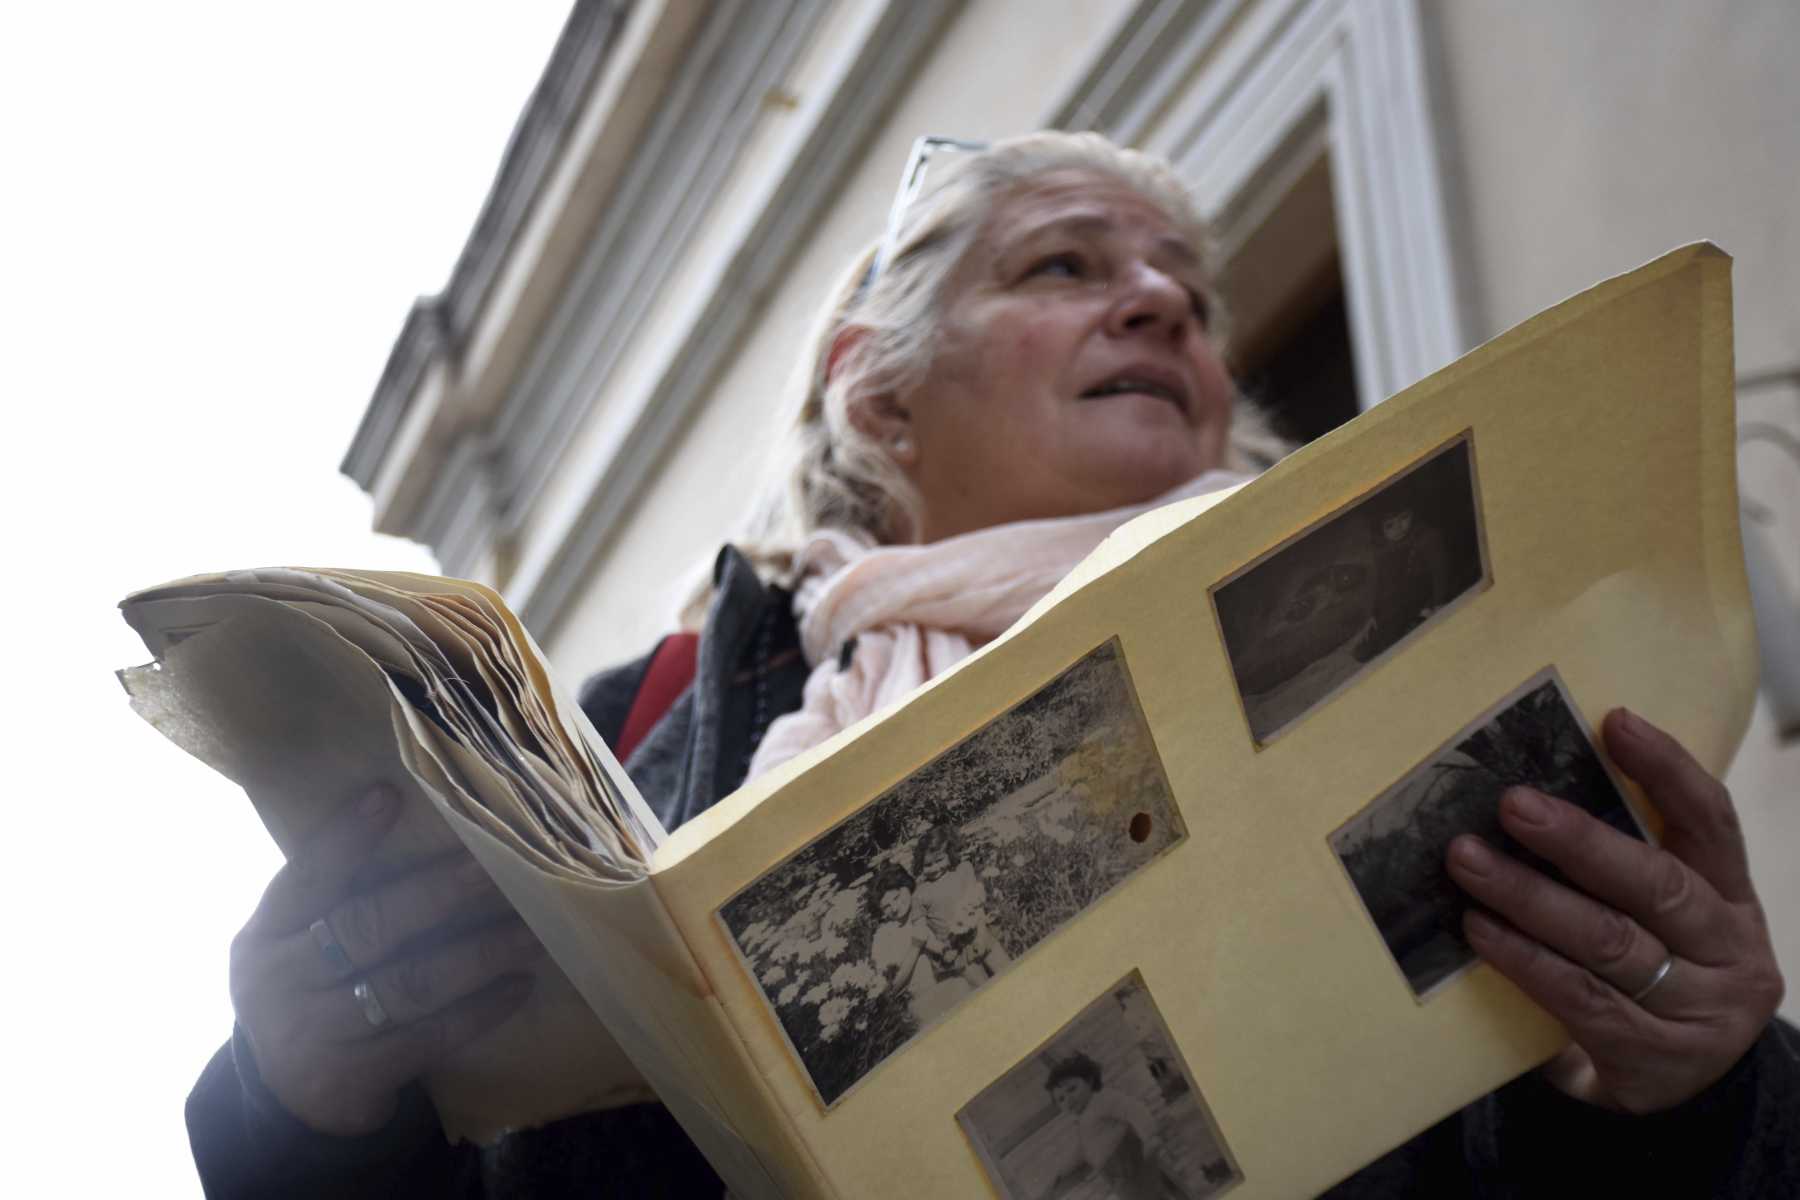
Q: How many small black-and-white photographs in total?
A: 4